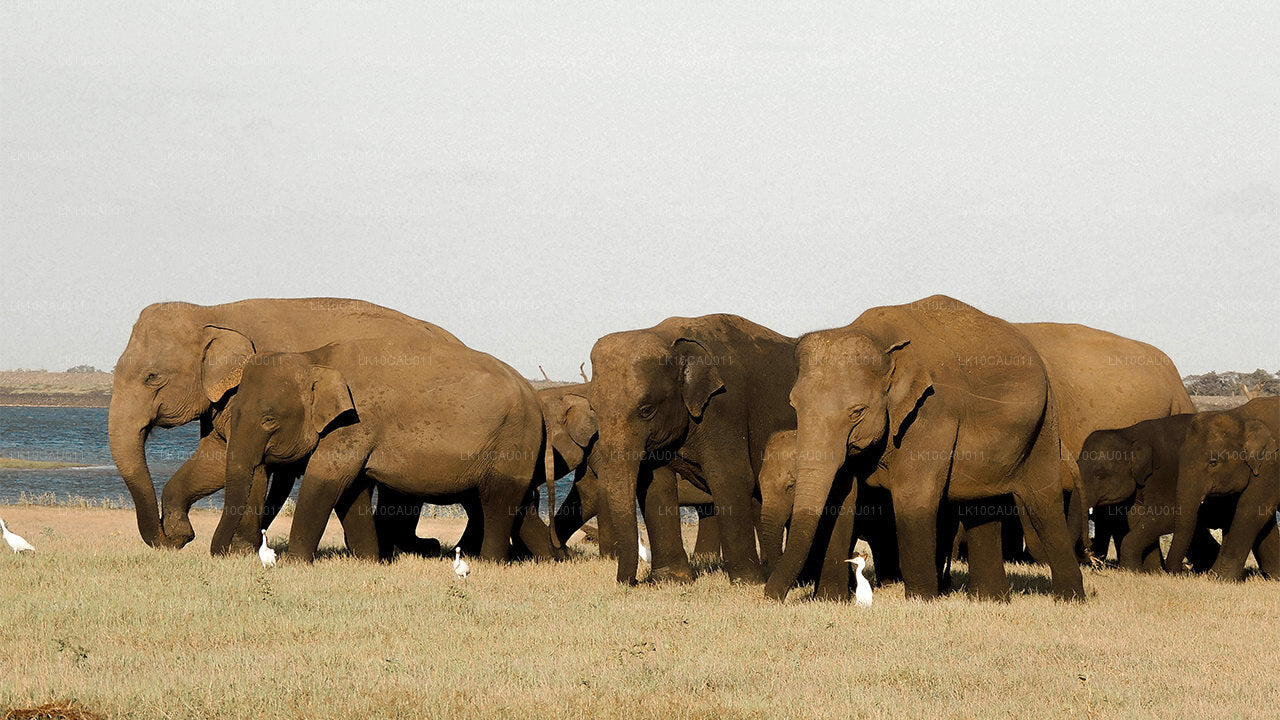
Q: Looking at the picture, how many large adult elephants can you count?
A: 5